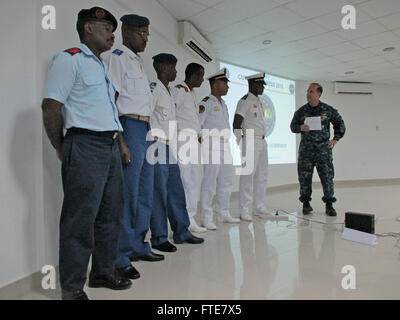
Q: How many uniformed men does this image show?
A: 7